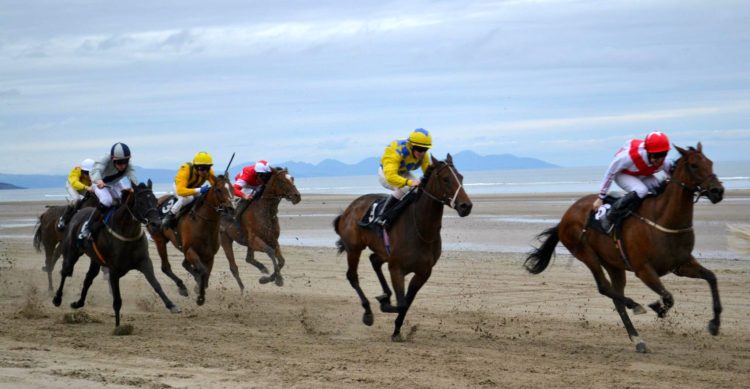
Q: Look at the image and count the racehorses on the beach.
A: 6